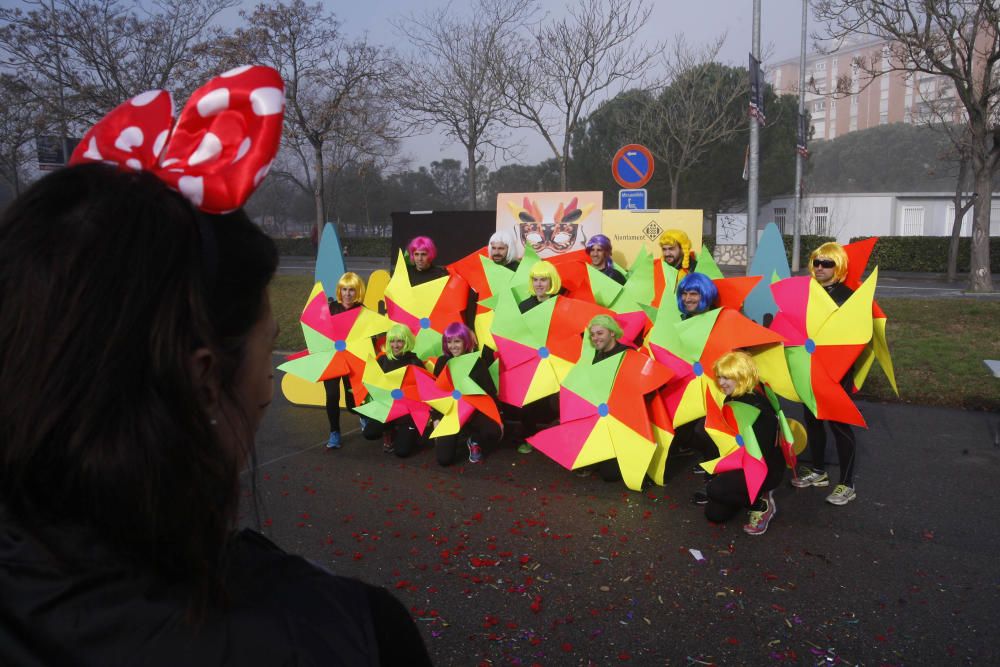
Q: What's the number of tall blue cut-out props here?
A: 2